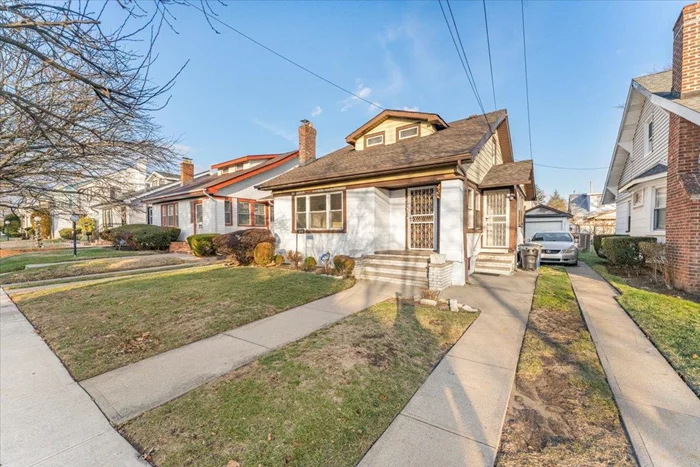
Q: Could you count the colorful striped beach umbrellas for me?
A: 0